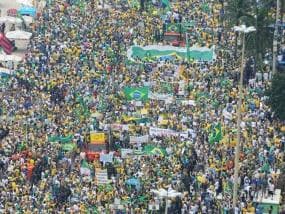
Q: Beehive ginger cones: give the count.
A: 0